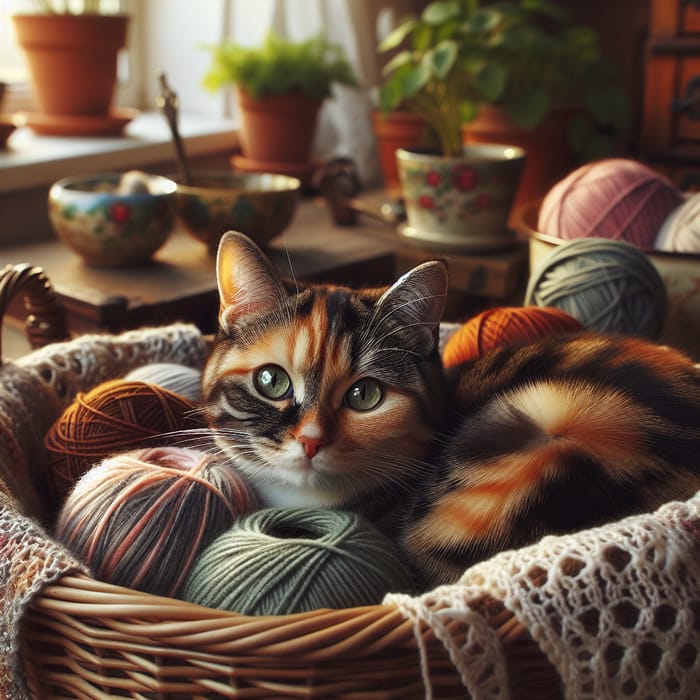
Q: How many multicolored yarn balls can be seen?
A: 1